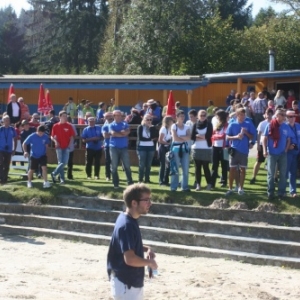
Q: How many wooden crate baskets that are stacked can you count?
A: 0